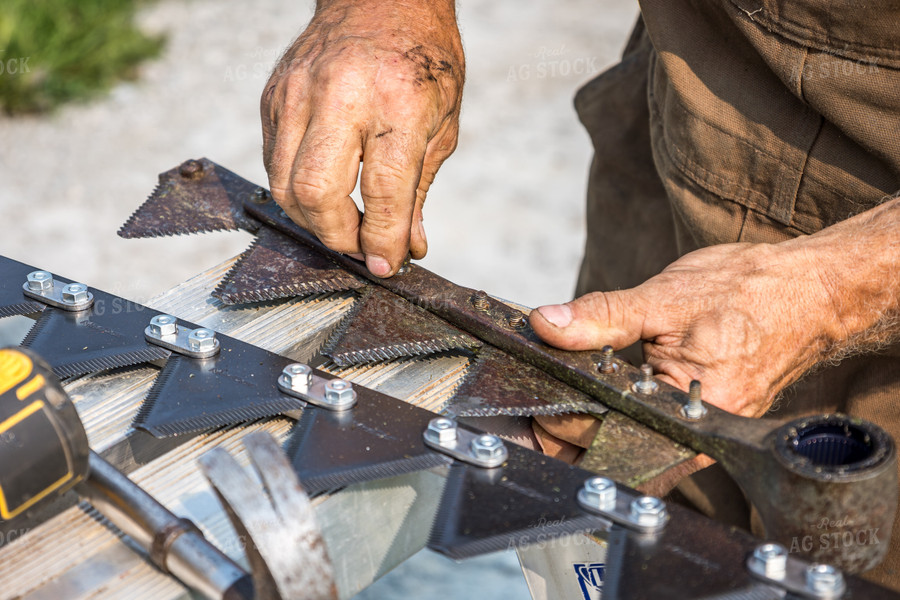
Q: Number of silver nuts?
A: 12